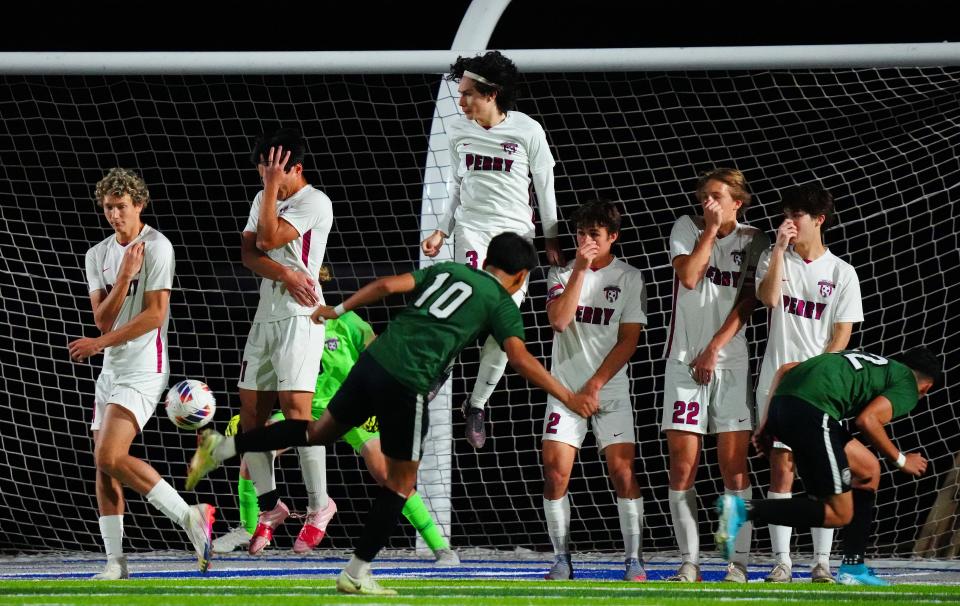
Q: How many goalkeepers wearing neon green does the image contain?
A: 1